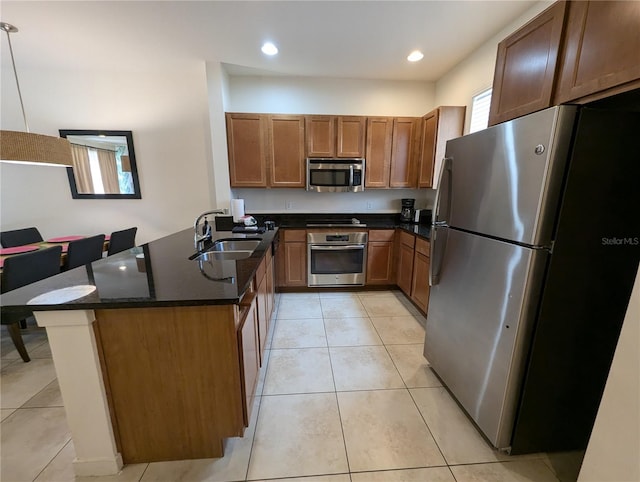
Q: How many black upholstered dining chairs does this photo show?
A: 4